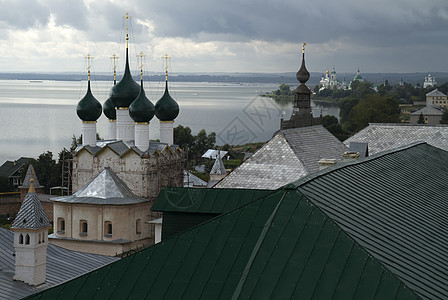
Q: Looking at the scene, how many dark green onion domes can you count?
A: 5